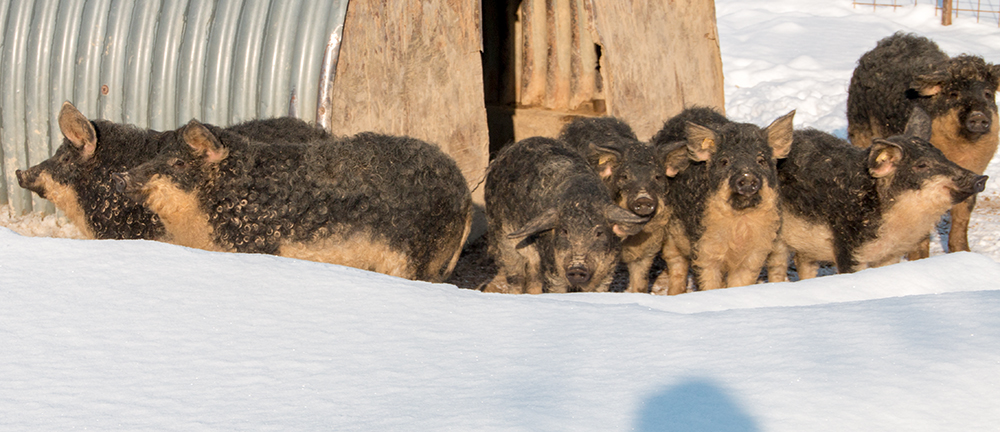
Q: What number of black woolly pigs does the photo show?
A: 7